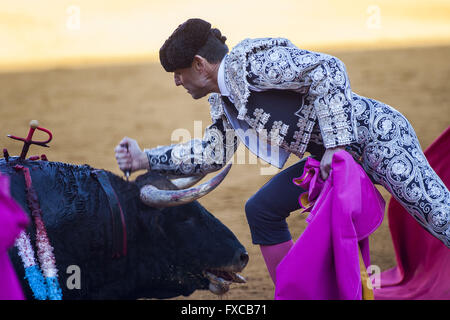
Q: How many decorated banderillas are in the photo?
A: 2